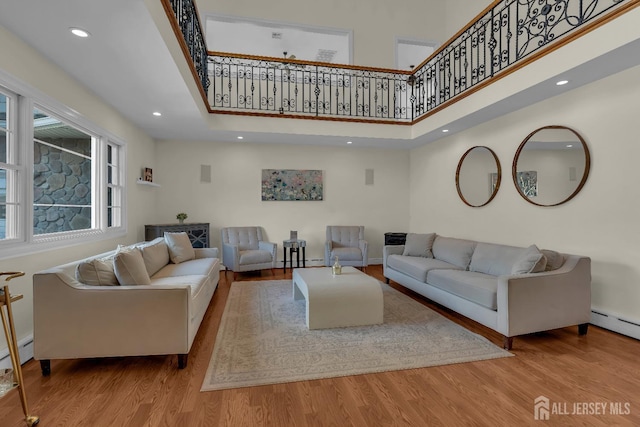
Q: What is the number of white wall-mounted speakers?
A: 2